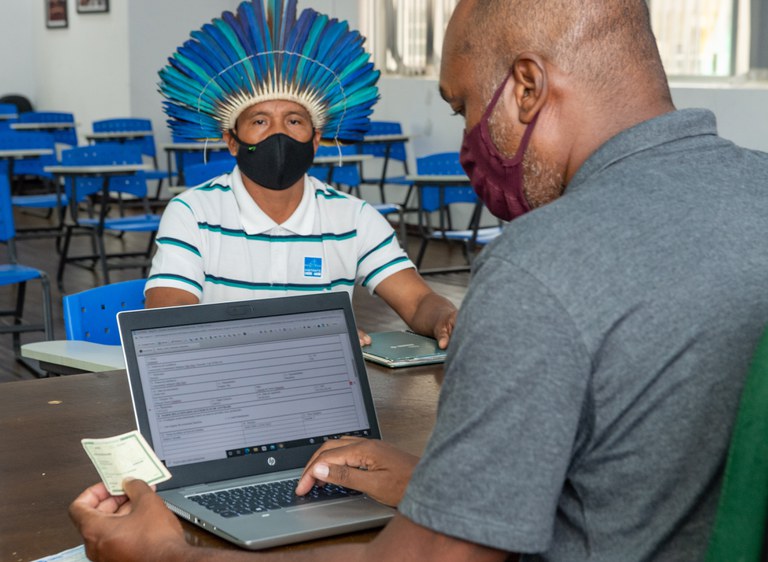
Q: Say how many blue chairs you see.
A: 12